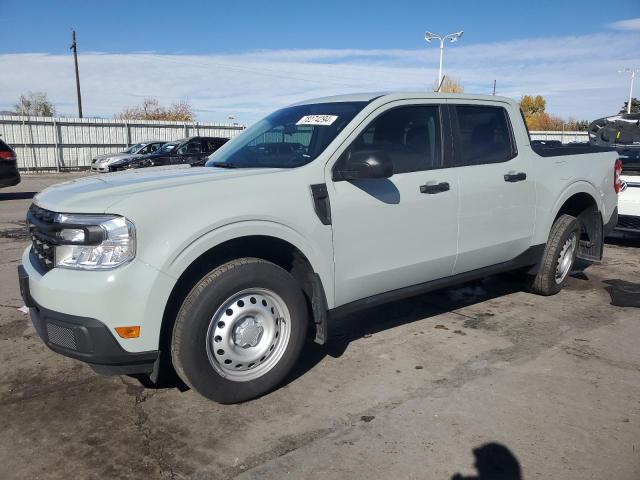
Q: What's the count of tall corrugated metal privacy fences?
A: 1